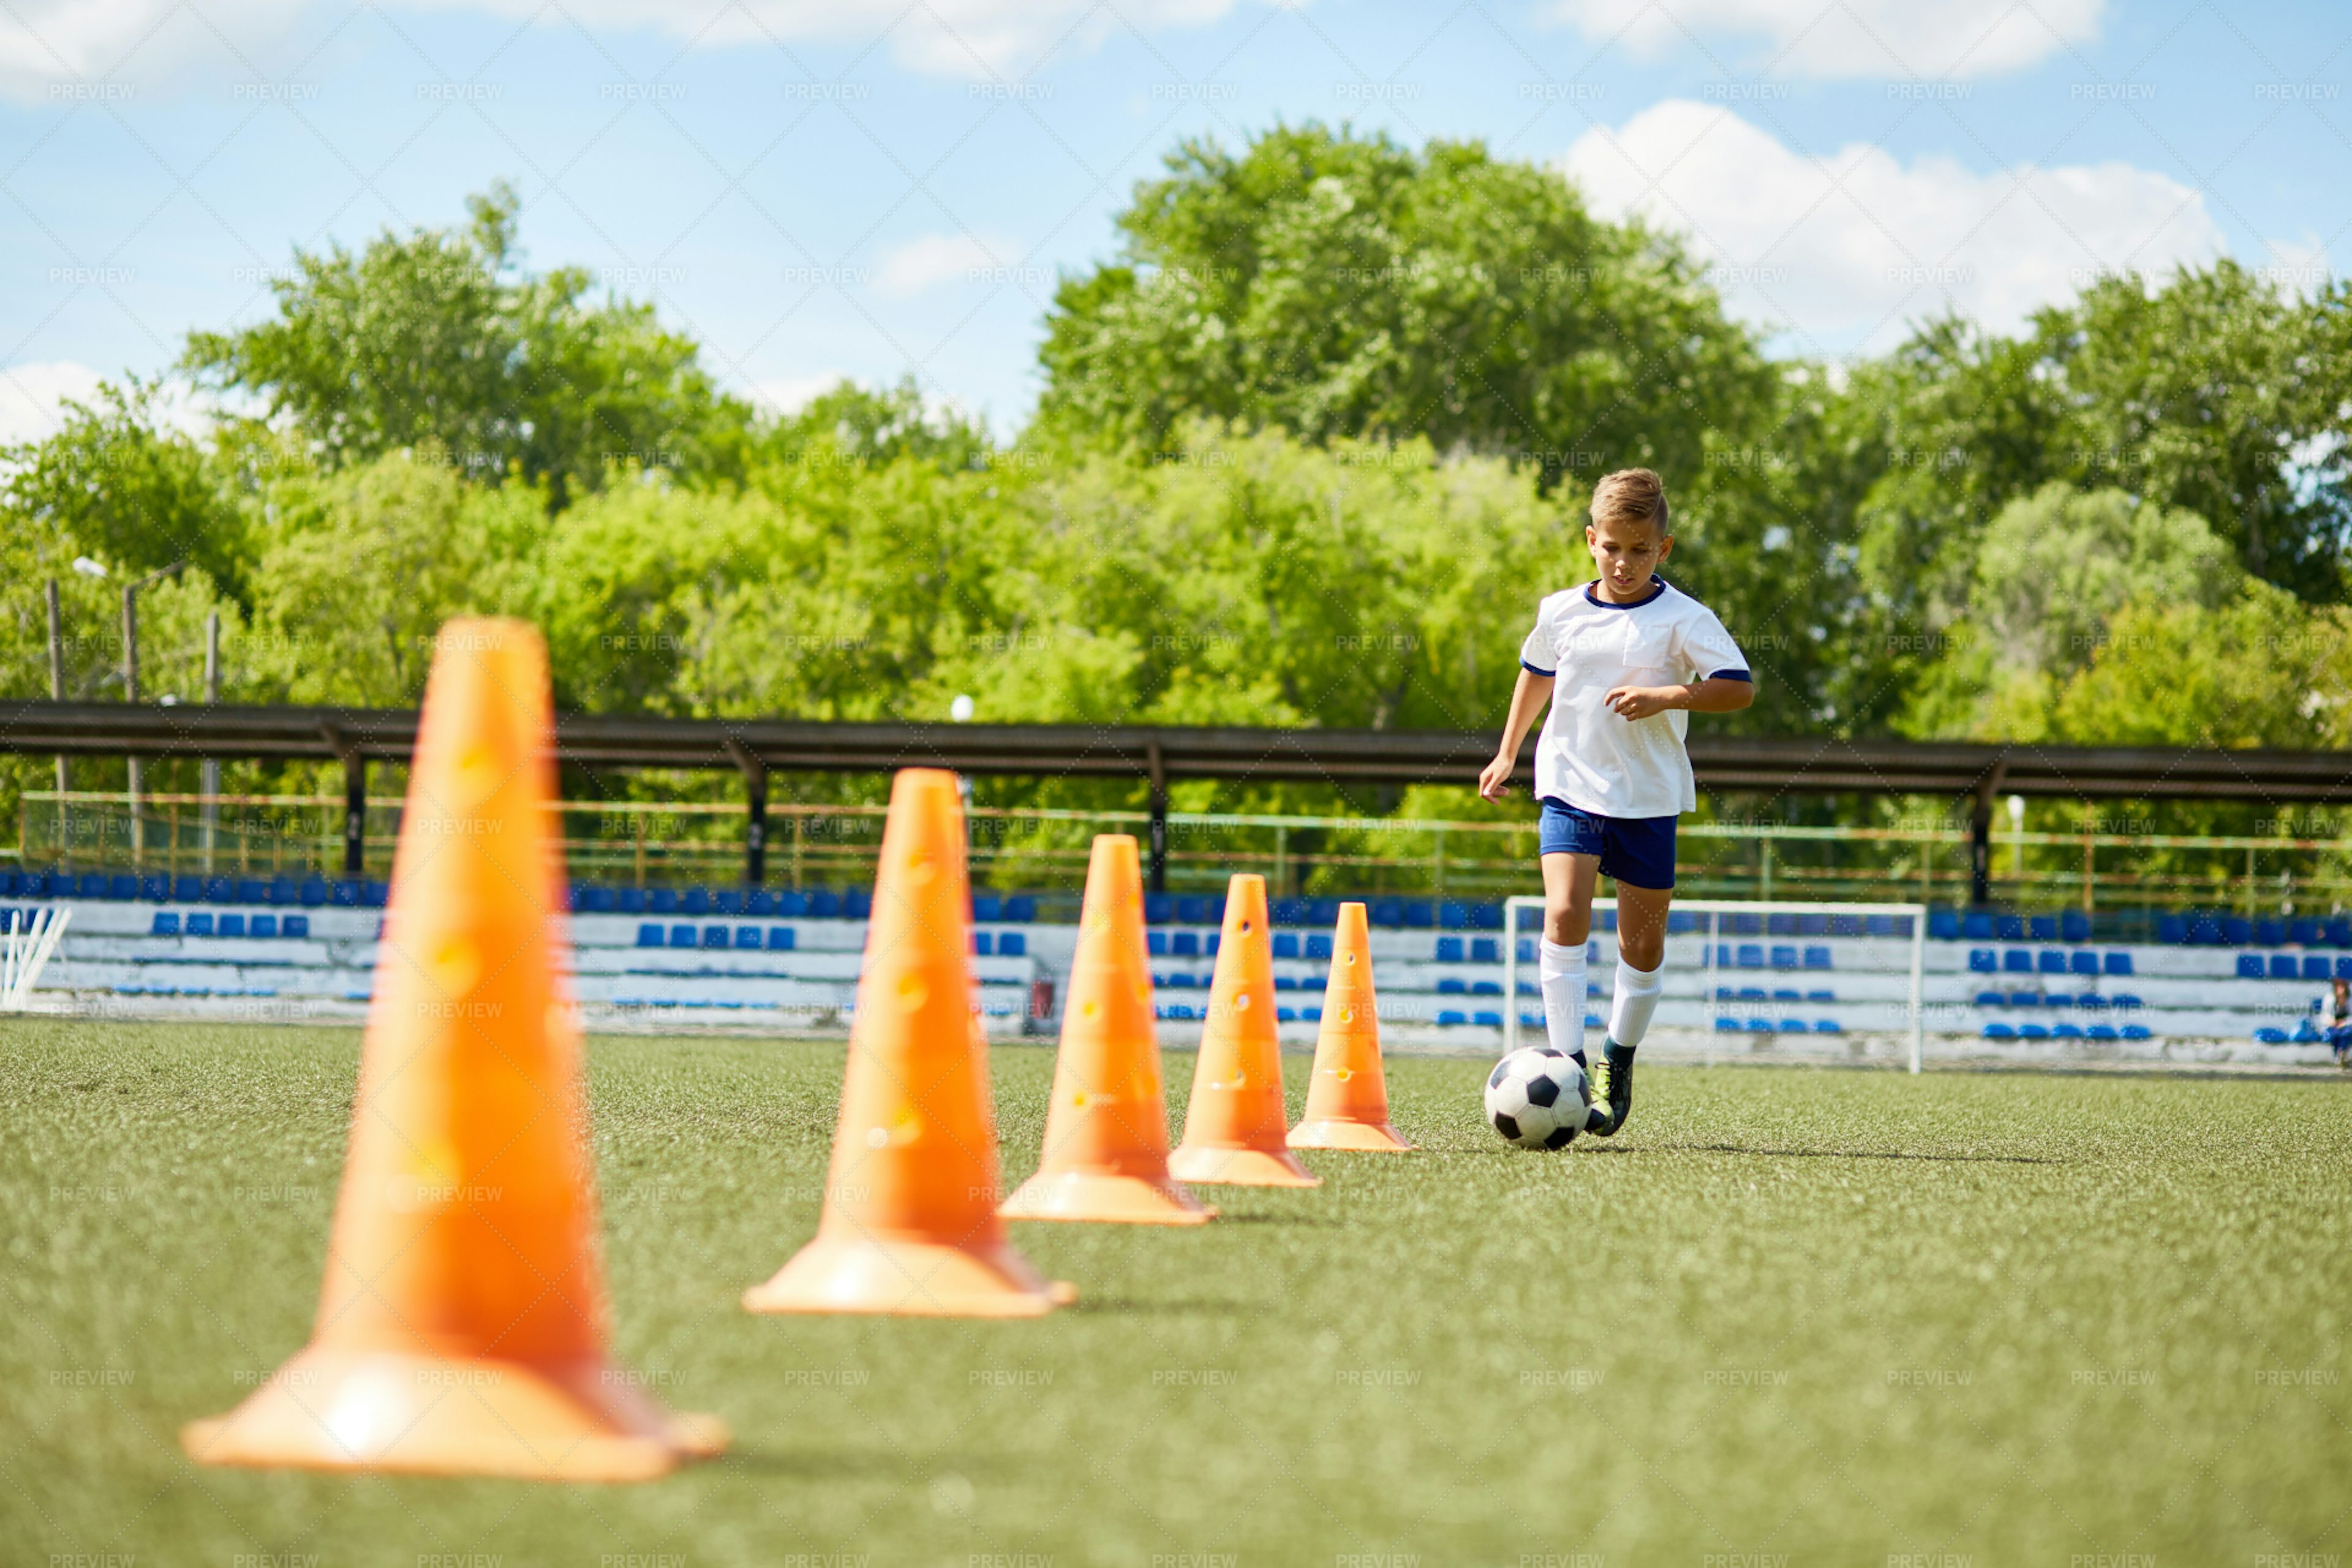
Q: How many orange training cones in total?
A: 5